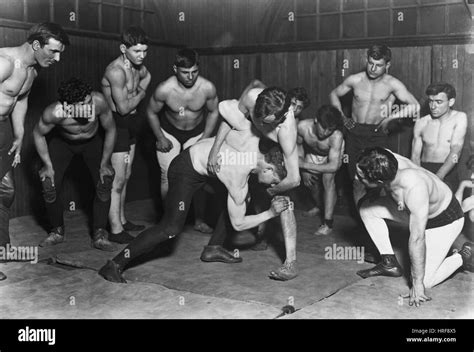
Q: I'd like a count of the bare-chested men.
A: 11